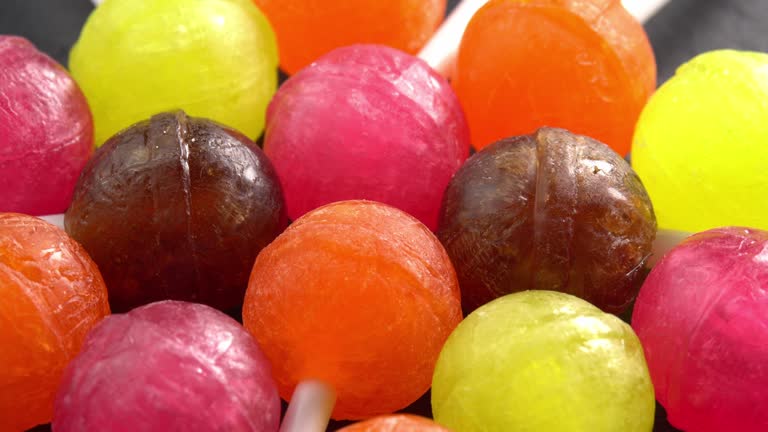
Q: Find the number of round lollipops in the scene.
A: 14